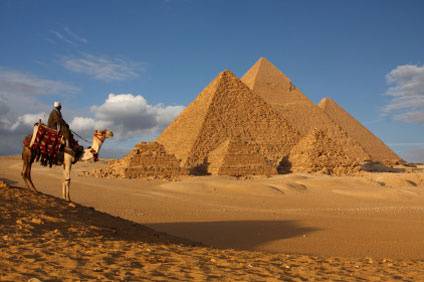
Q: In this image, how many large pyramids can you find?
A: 3